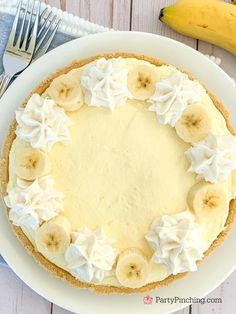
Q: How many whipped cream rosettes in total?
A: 7